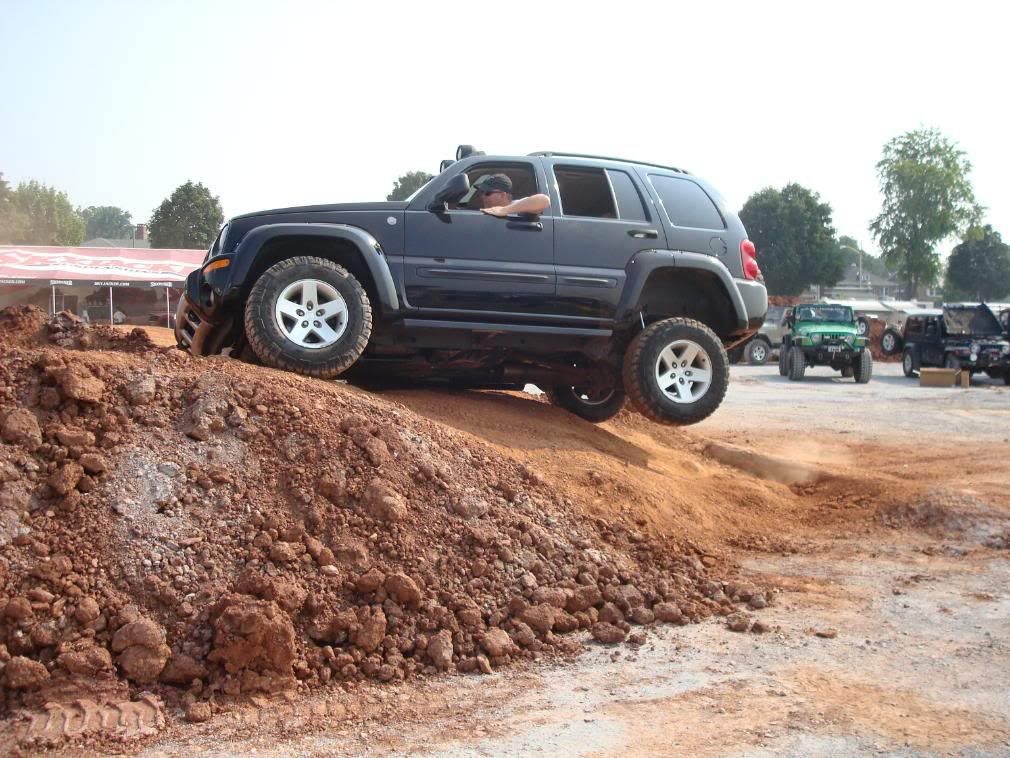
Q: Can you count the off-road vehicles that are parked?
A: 3